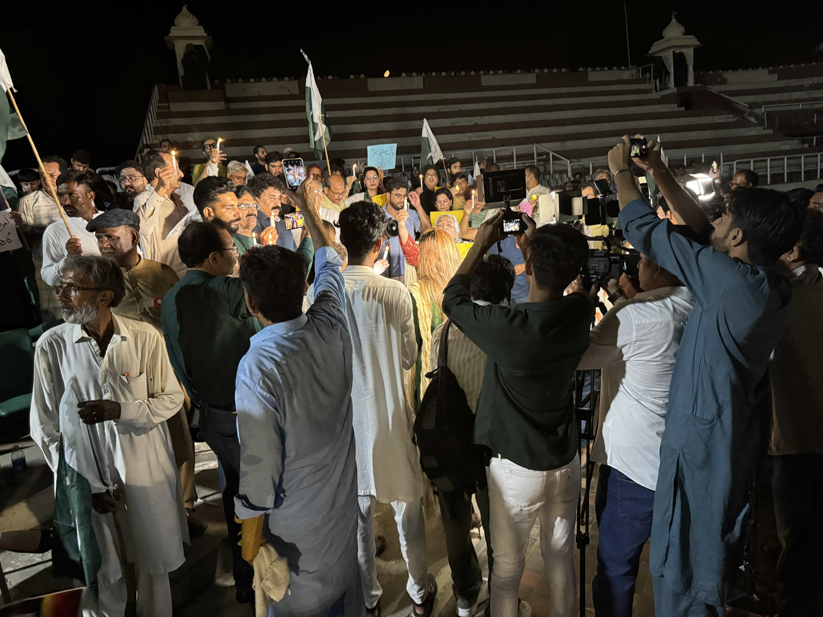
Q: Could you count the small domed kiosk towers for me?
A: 2